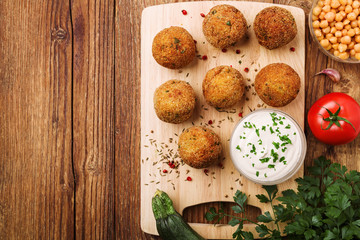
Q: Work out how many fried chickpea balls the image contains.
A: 7